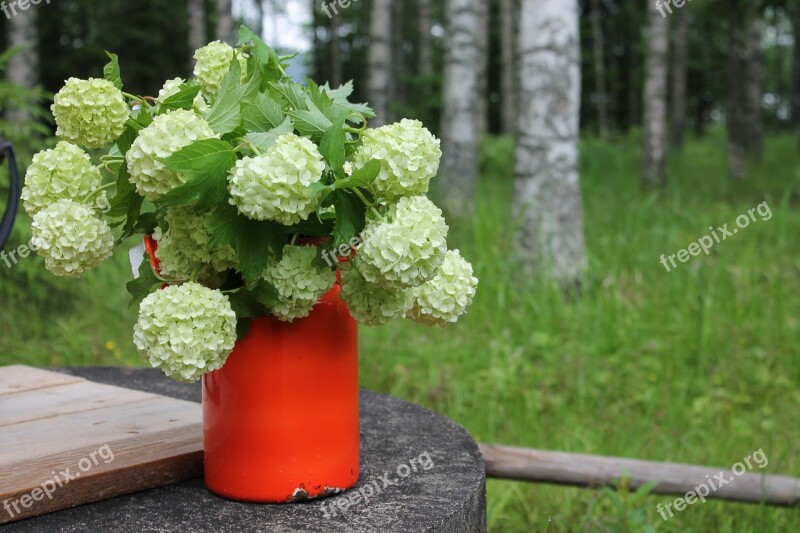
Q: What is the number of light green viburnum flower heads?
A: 14